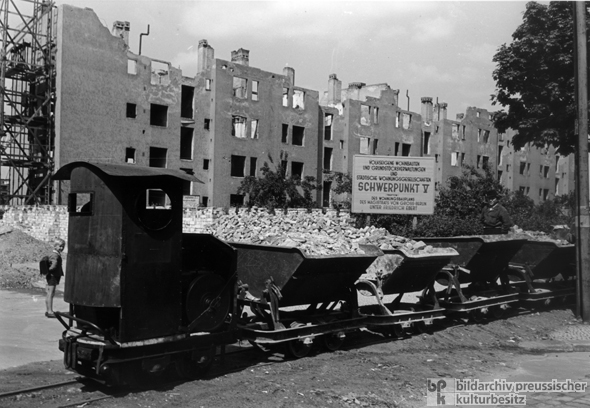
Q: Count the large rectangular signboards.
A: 1